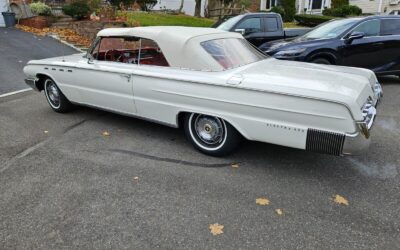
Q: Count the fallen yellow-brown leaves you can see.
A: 8